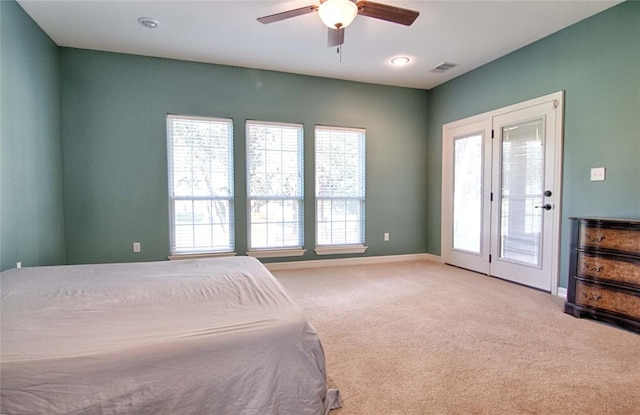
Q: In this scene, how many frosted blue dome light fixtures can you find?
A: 0